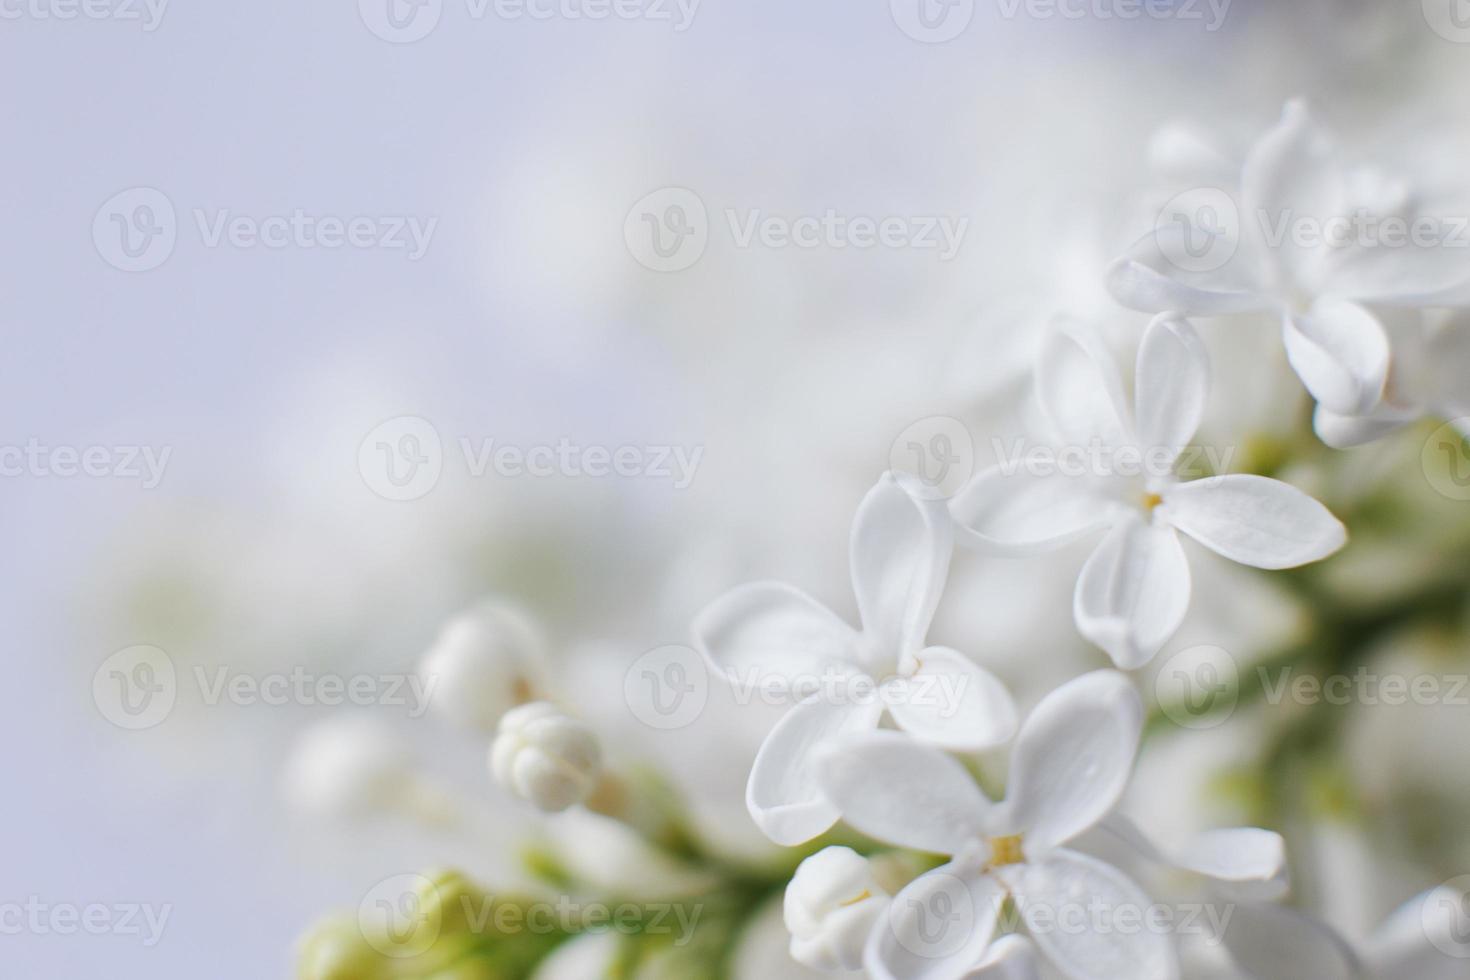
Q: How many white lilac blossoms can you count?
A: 4